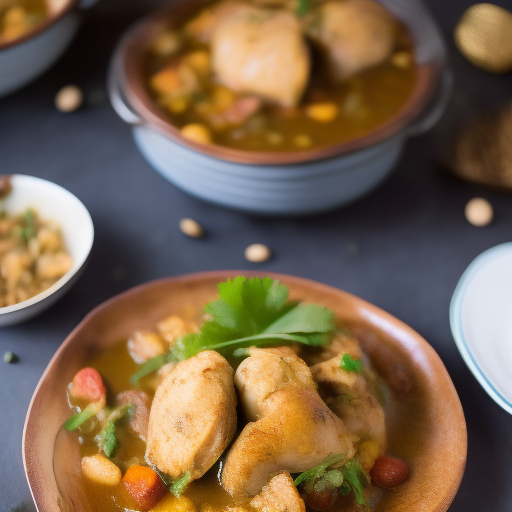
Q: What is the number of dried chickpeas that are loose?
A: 4